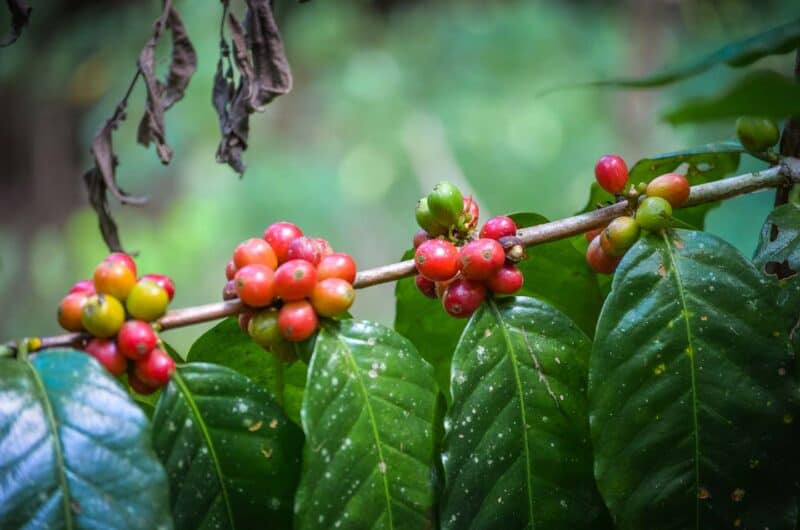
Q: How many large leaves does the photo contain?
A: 5